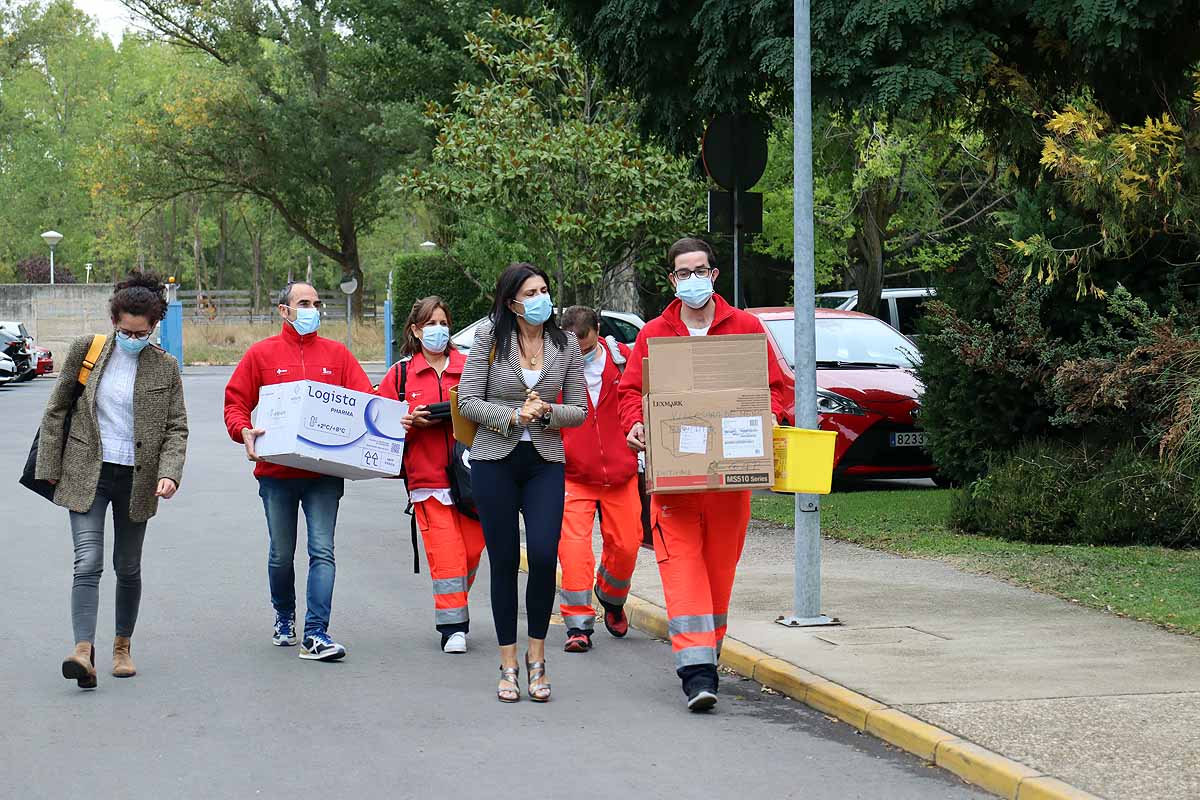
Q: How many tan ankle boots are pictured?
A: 2